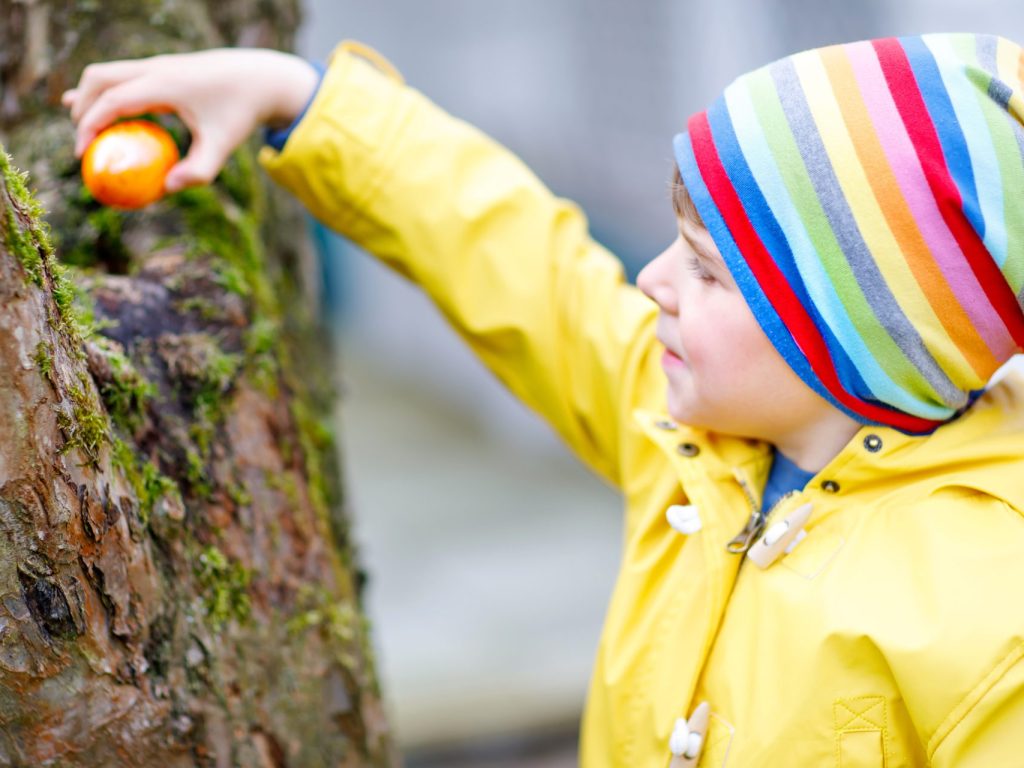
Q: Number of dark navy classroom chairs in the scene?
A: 0